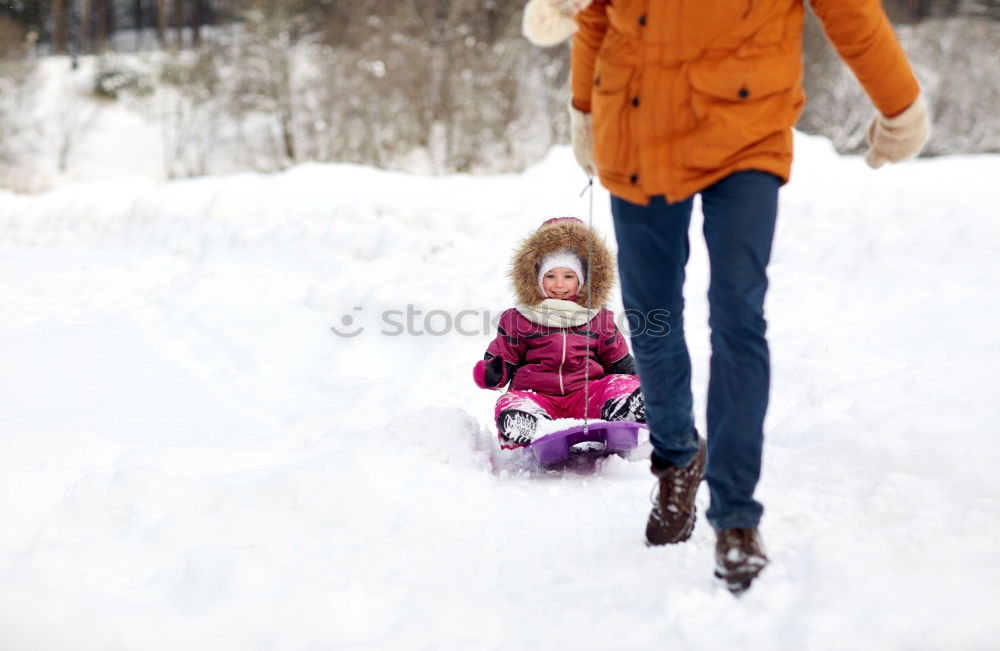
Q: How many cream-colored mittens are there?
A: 2